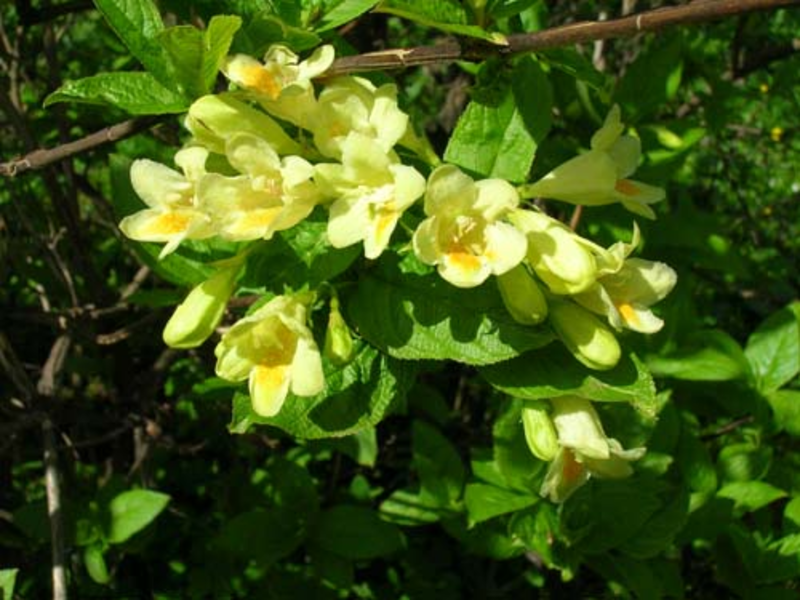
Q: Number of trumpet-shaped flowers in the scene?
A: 10